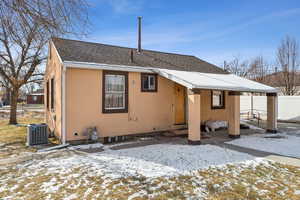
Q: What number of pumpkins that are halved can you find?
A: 0